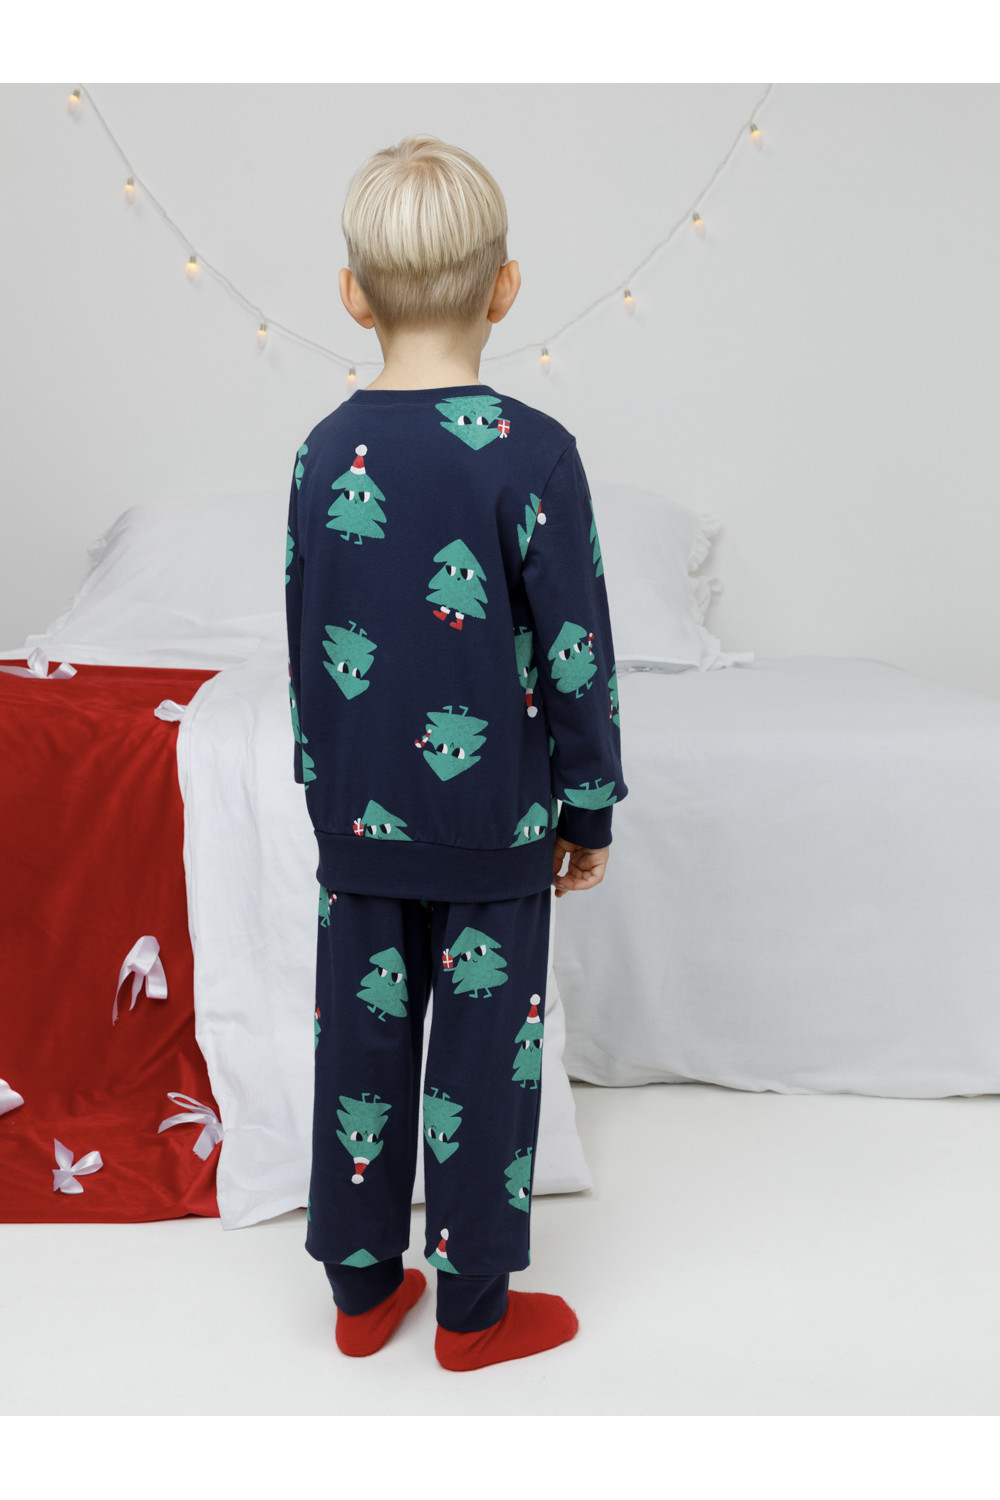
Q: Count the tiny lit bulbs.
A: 9